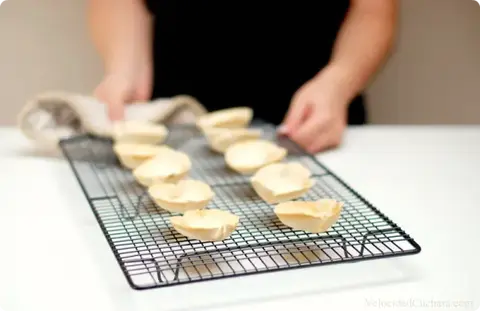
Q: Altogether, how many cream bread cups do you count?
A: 10